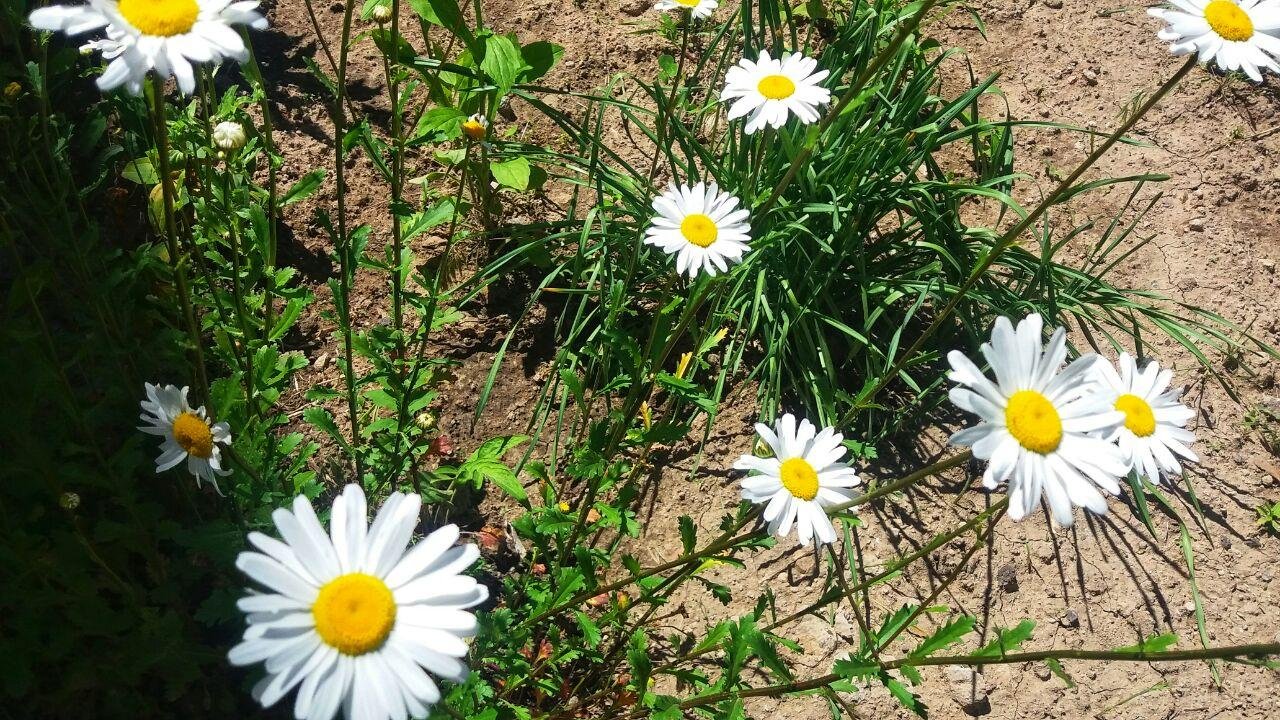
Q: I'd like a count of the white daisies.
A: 10